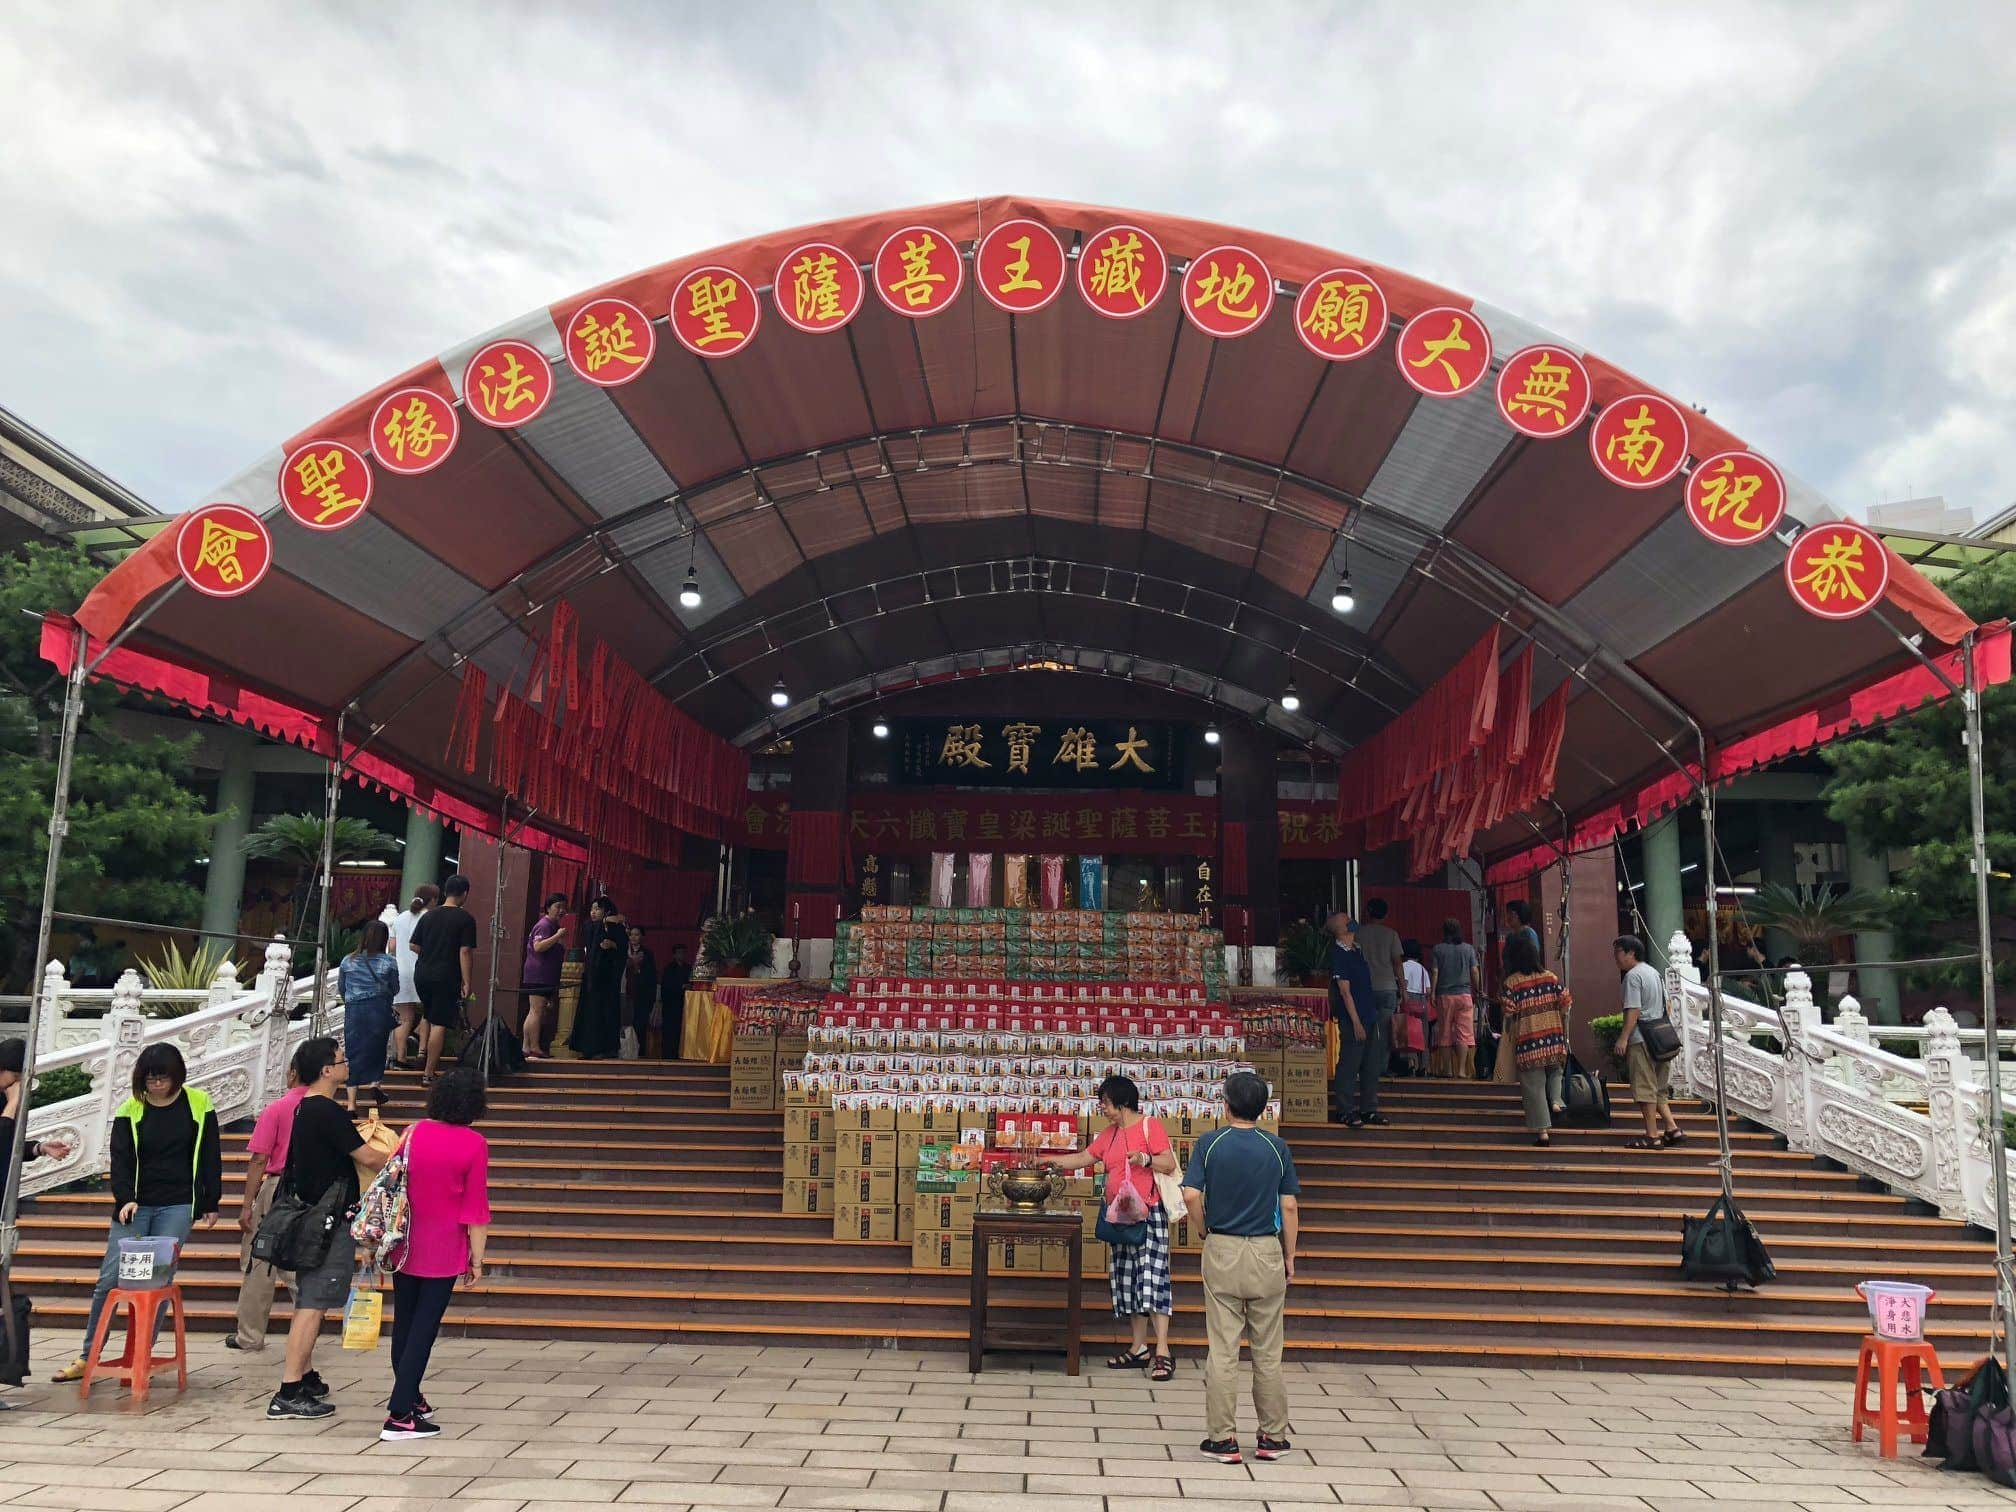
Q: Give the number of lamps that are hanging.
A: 6